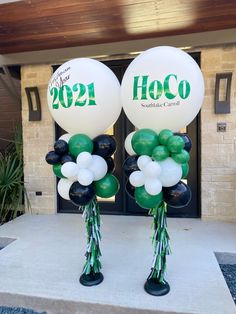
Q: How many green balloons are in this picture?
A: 10